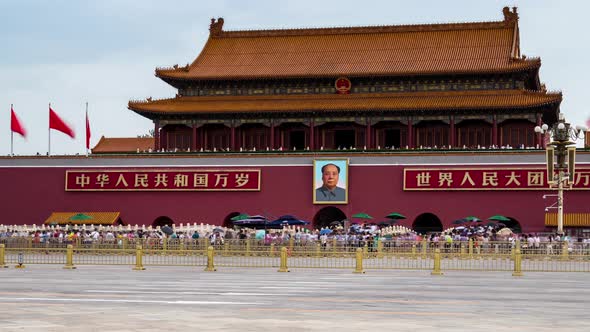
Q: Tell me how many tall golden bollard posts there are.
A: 8